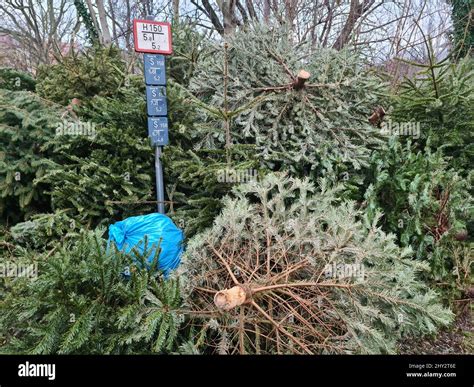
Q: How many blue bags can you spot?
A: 1